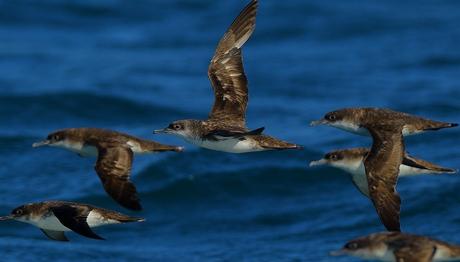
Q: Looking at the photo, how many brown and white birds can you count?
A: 6